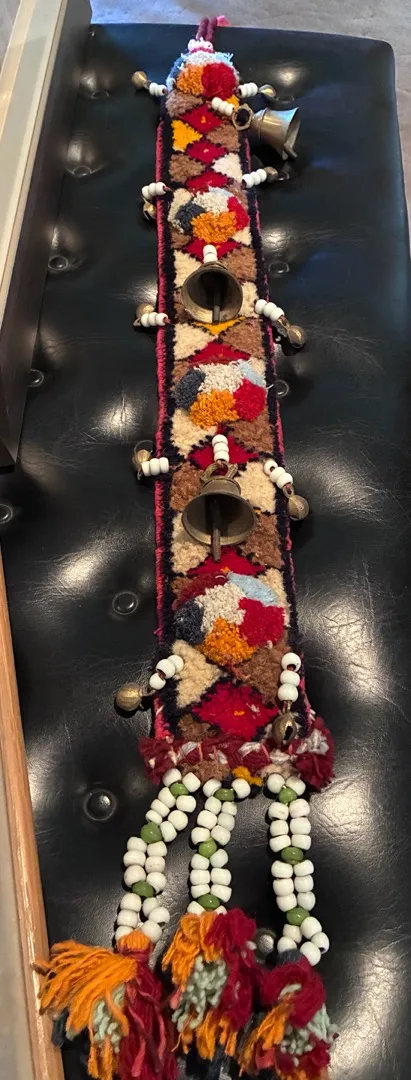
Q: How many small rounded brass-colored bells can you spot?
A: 10